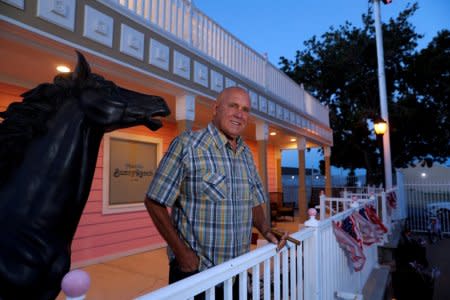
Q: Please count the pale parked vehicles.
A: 1